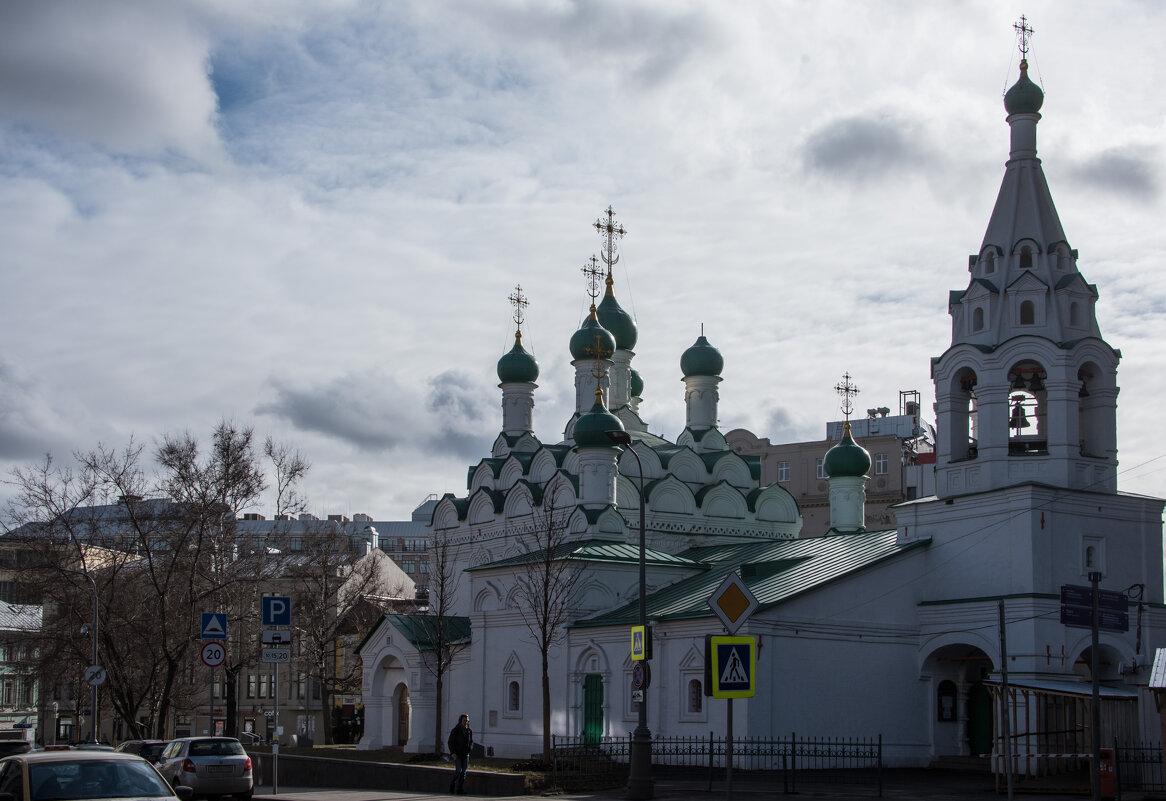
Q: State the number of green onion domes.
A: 8